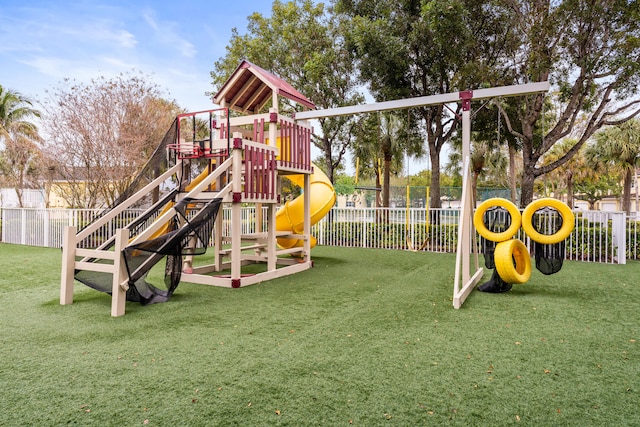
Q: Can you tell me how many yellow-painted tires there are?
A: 3